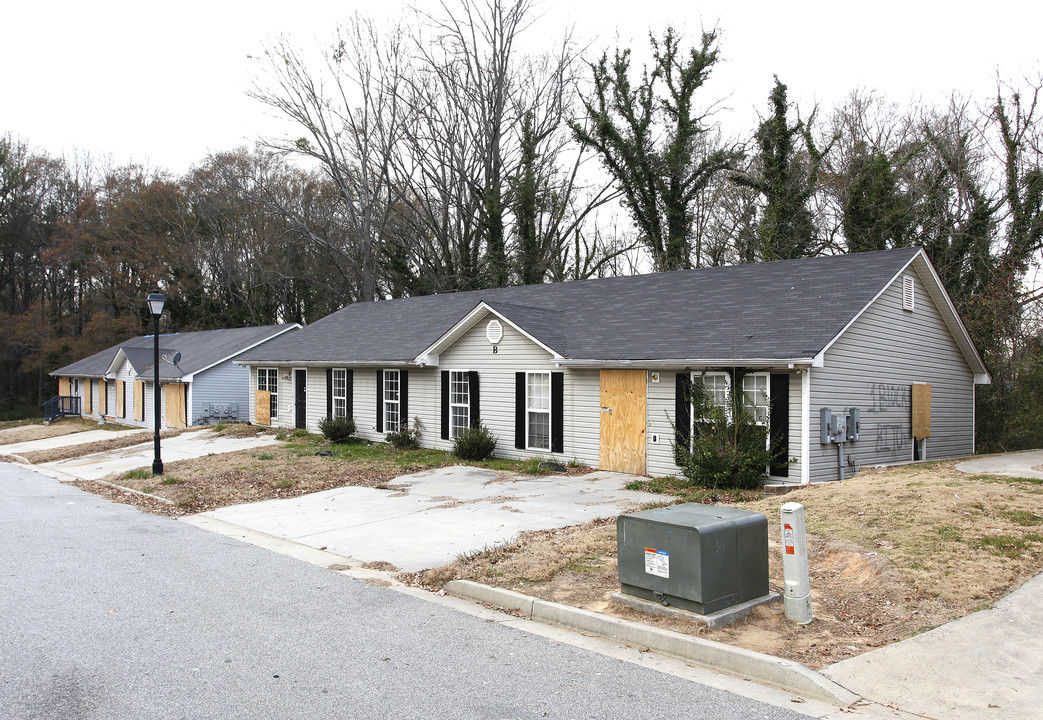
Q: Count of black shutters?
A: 10